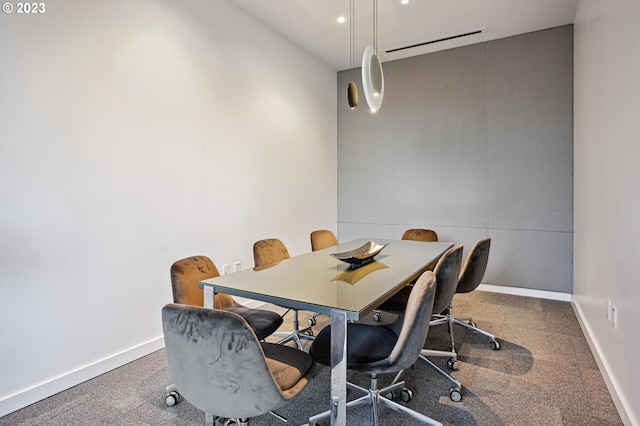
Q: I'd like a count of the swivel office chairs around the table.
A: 8